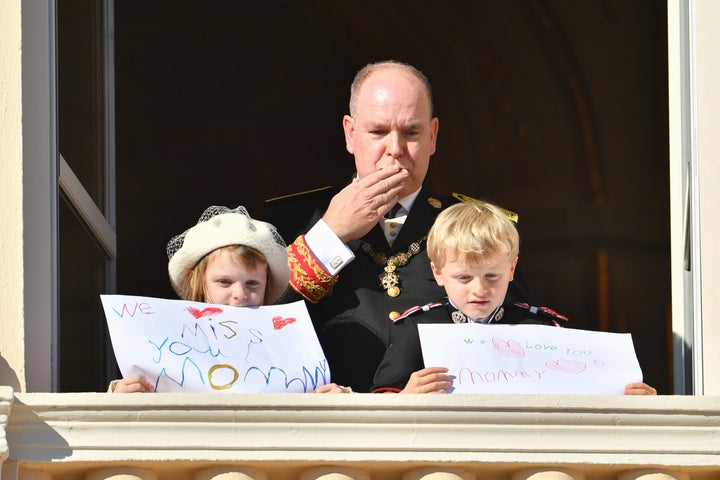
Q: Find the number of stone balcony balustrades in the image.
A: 6